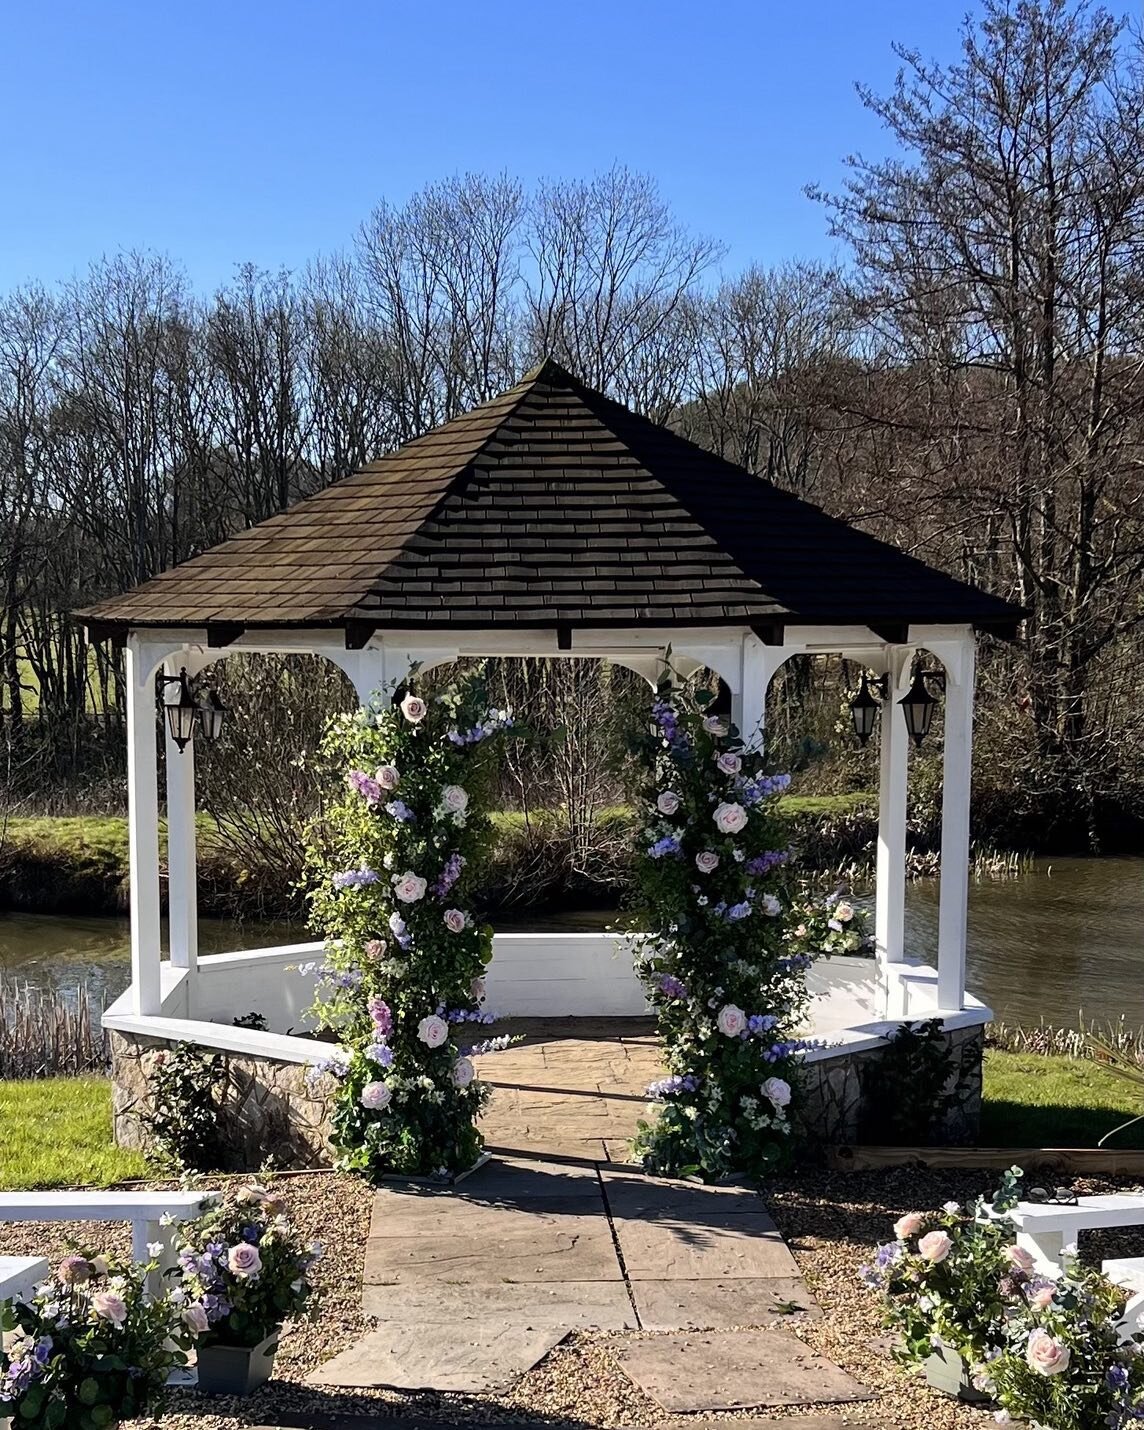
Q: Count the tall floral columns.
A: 2